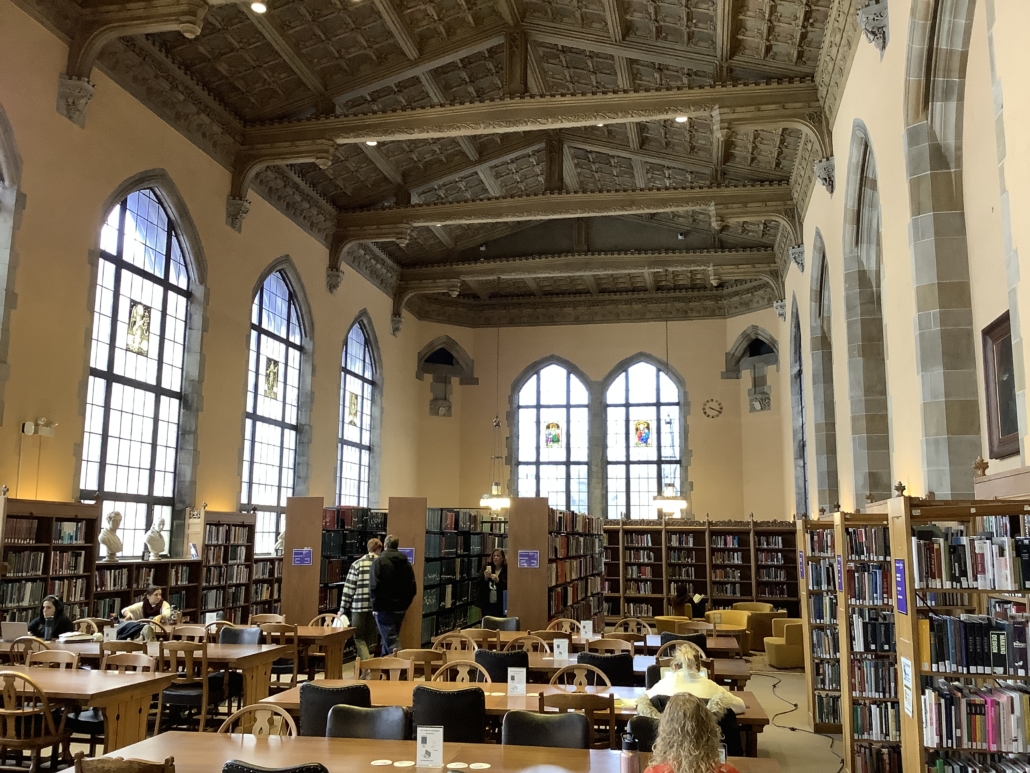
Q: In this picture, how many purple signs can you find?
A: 6